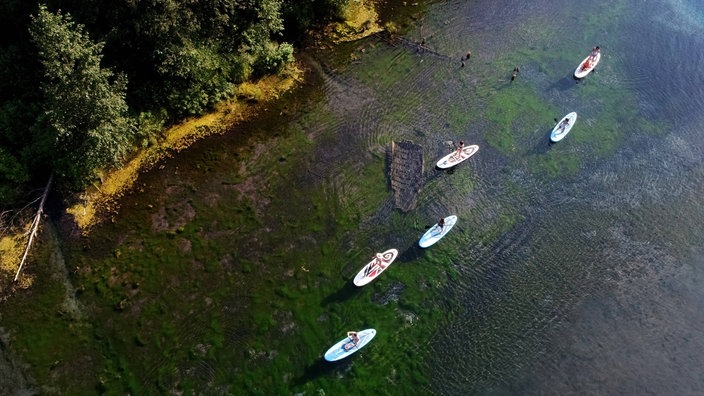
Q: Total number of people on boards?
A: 6